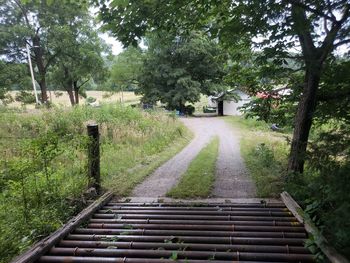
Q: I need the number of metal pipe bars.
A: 11